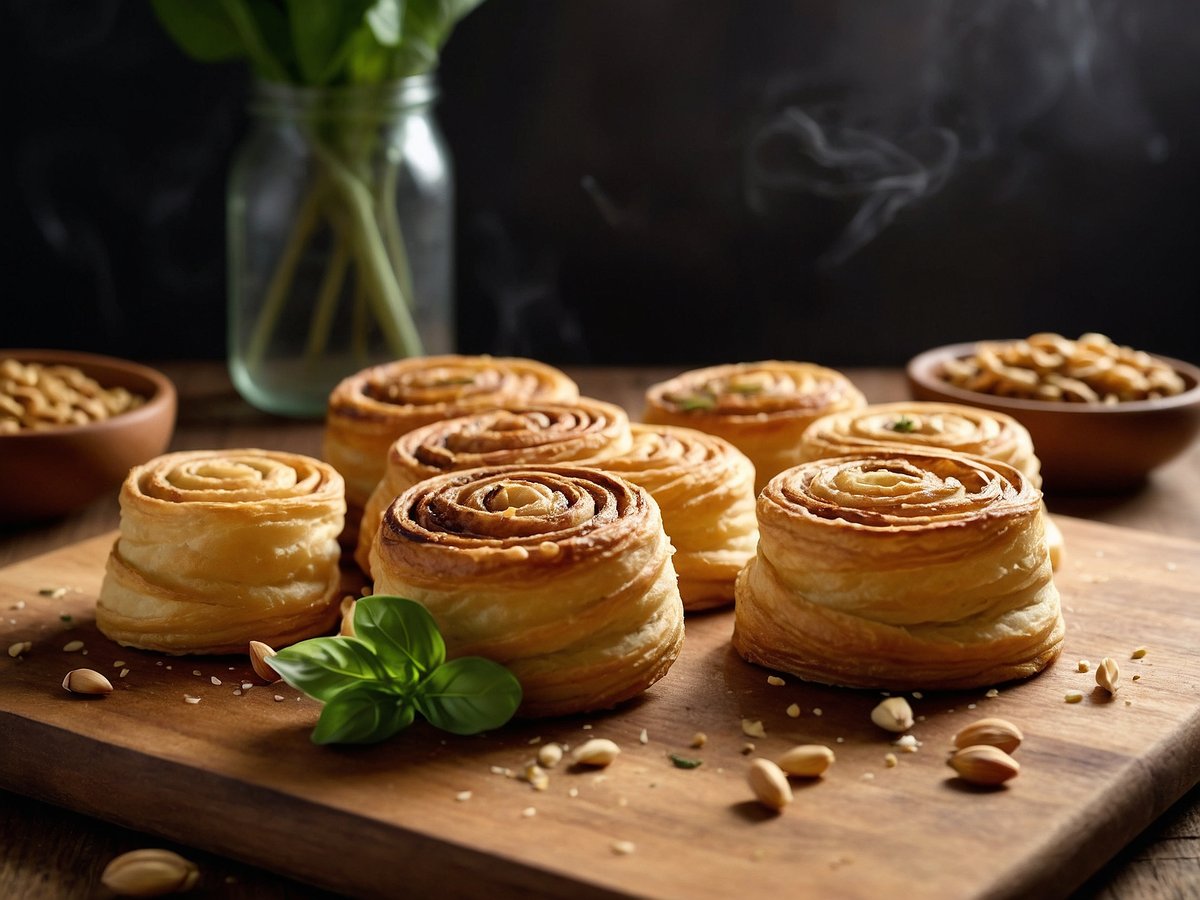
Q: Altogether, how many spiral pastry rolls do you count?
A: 8